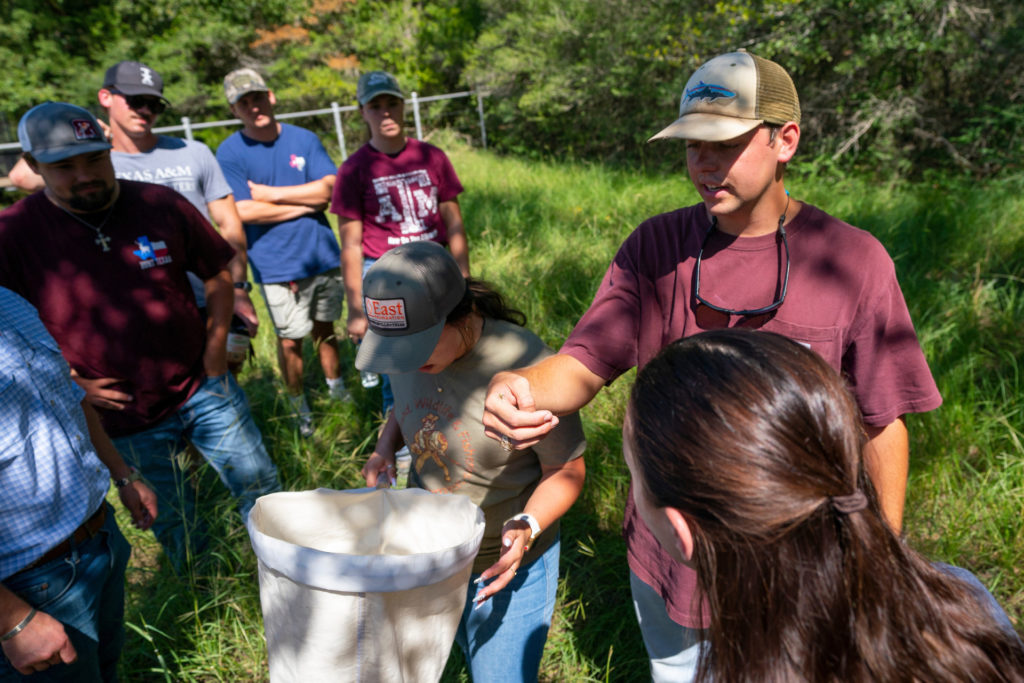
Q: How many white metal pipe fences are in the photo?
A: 1